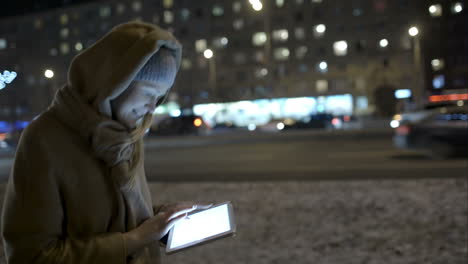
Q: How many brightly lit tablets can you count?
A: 1